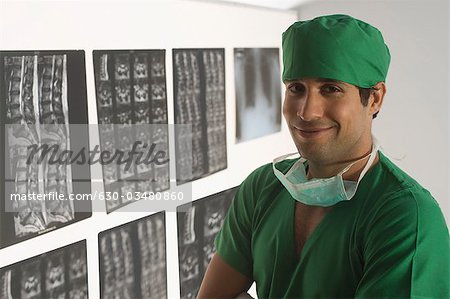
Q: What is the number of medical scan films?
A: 7